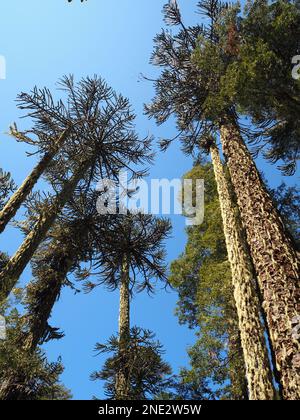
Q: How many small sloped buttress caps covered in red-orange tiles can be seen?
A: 0